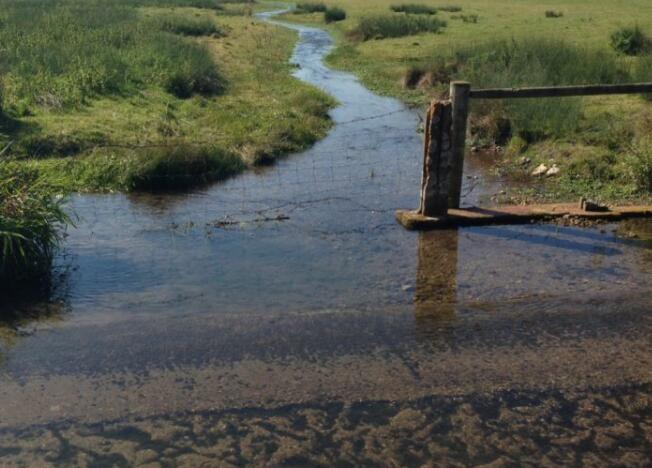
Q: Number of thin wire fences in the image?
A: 1